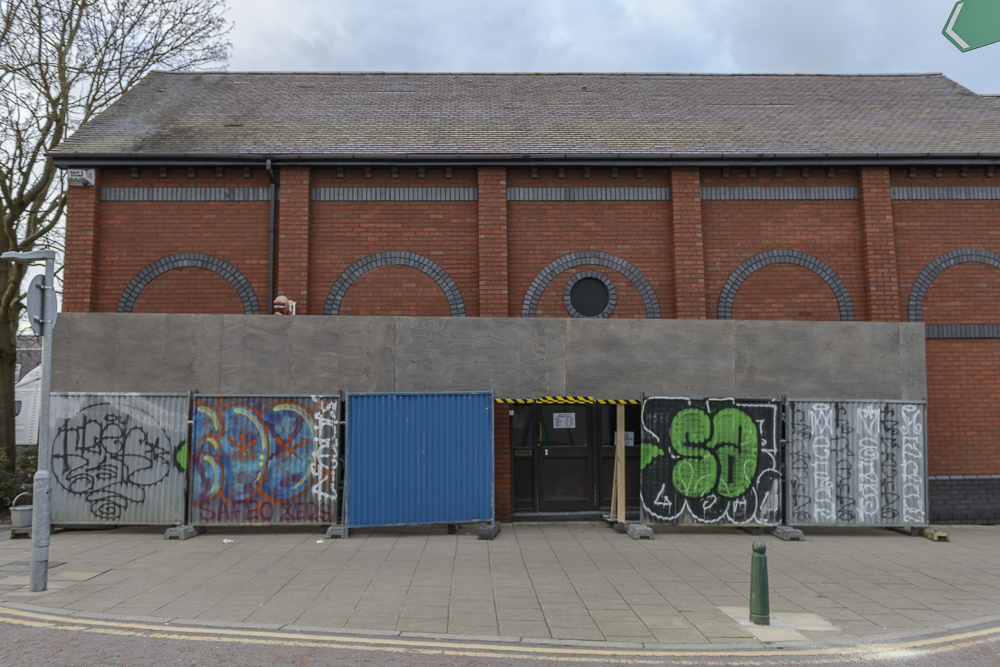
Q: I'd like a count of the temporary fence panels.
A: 5